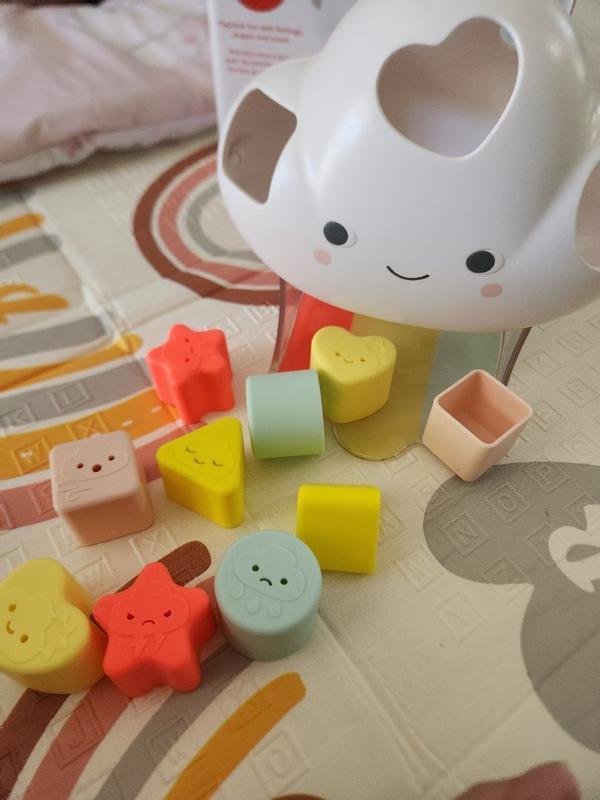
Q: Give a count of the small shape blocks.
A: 10